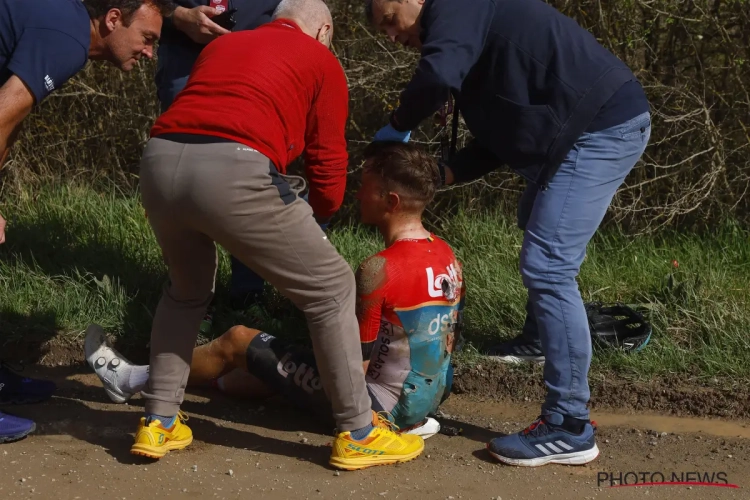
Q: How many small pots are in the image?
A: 0